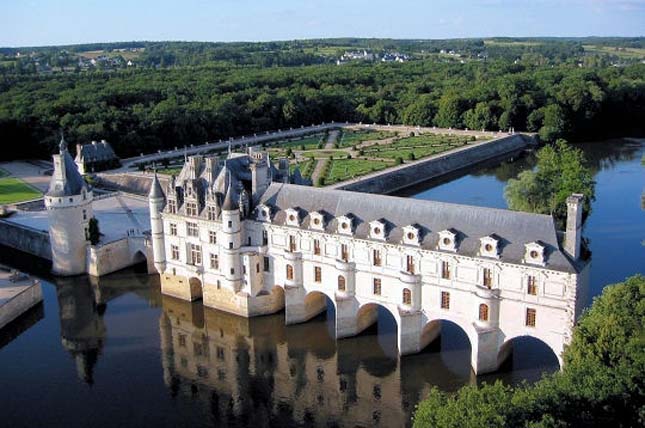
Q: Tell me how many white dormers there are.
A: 9